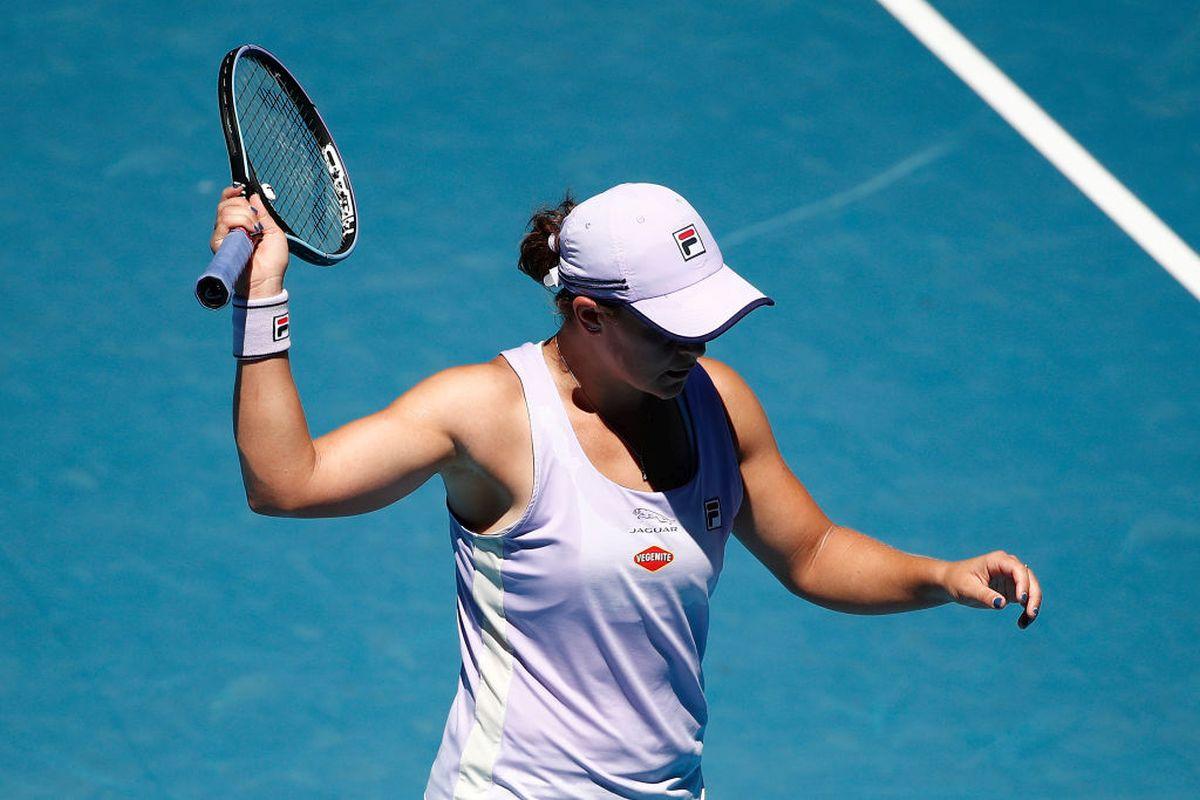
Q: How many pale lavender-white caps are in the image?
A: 1